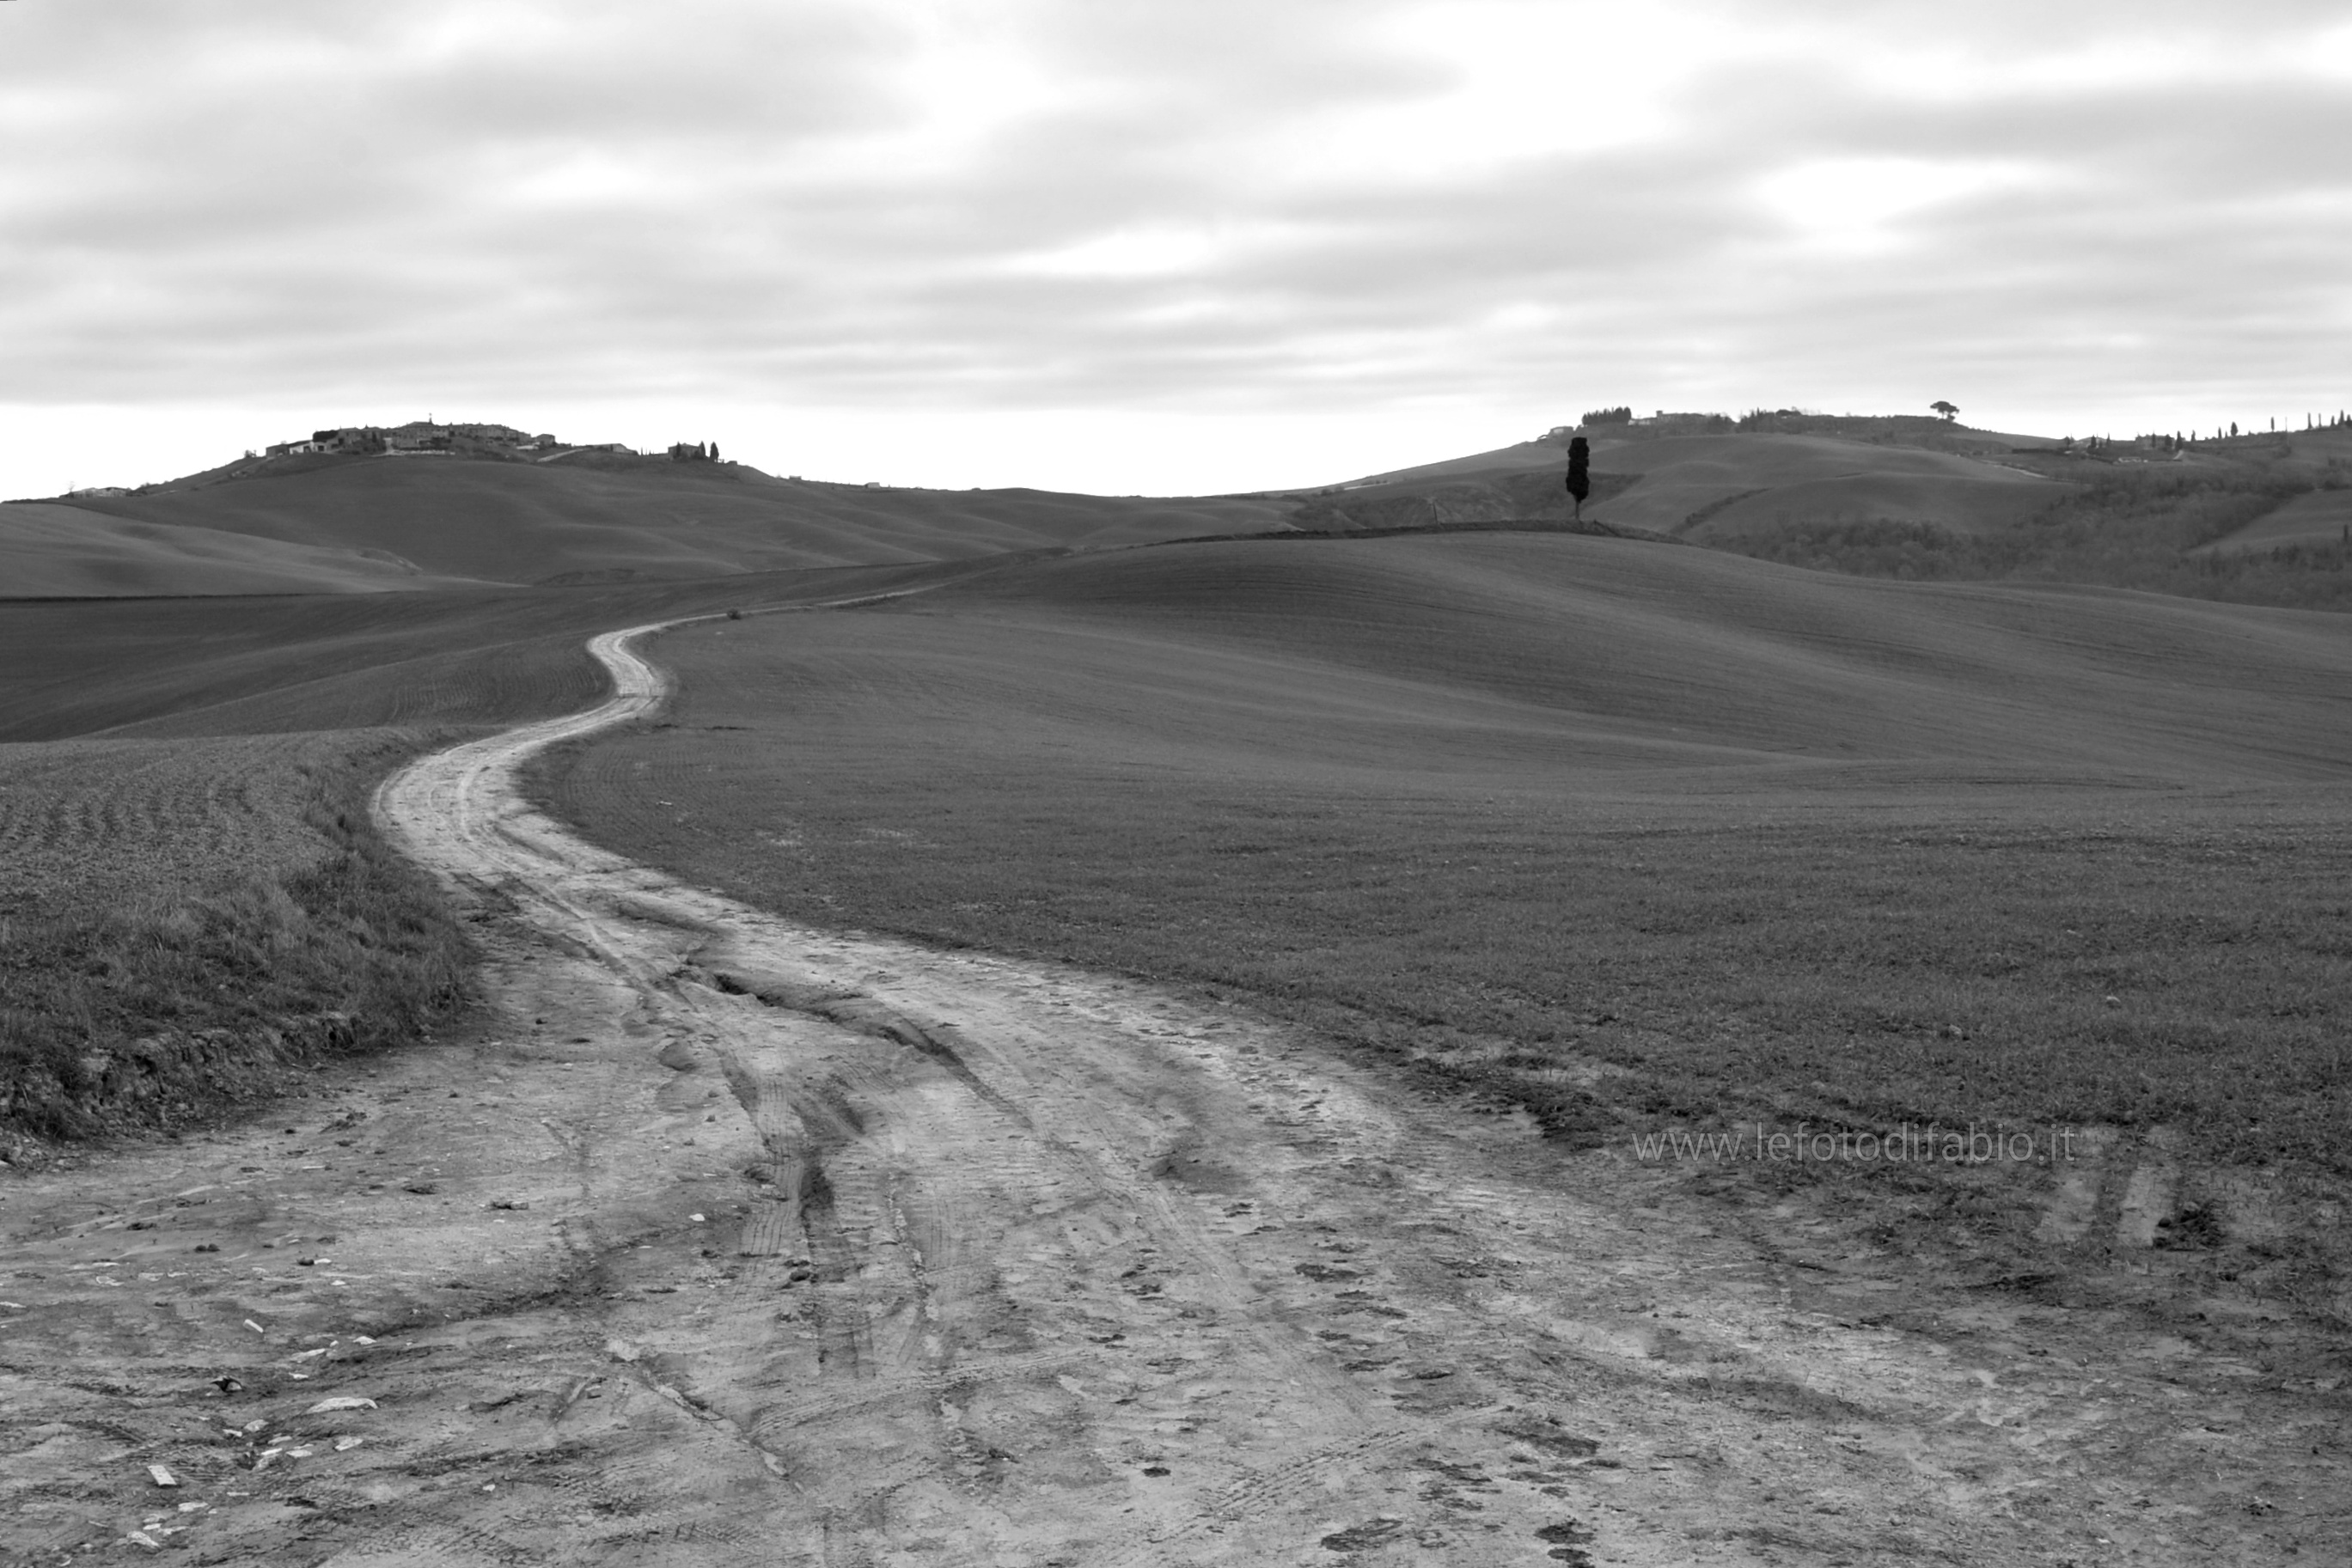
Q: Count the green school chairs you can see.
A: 0